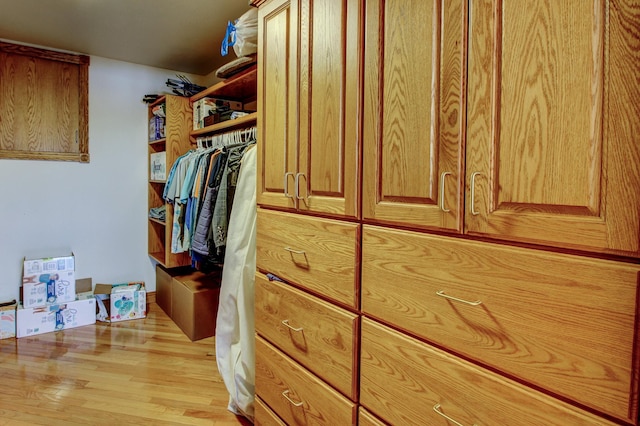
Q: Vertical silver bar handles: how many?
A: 4